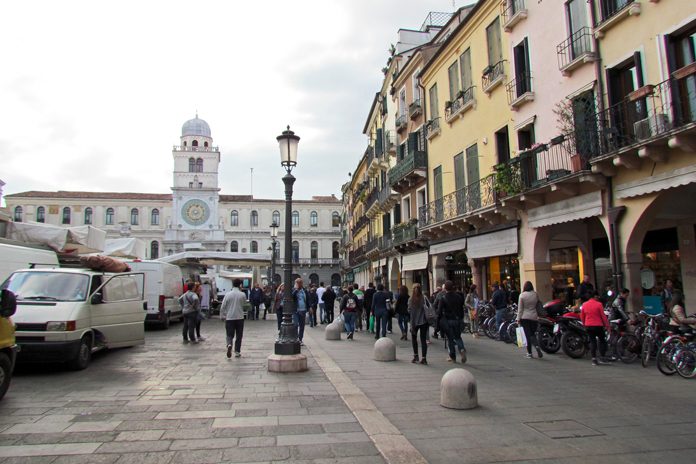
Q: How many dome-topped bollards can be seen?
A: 3